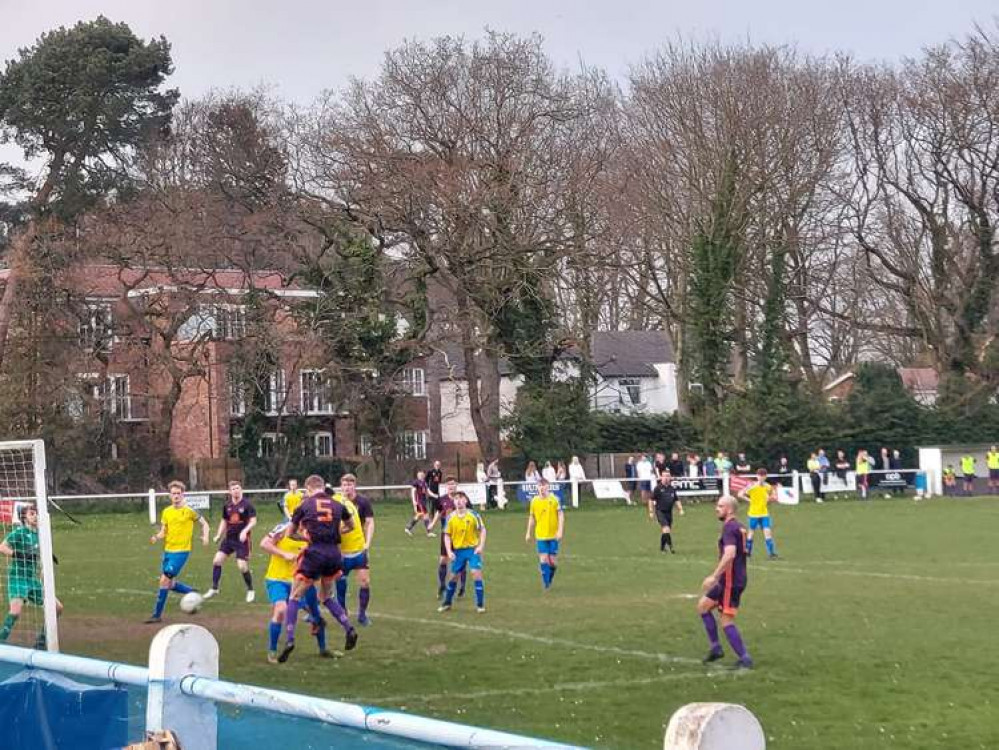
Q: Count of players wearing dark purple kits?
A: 6